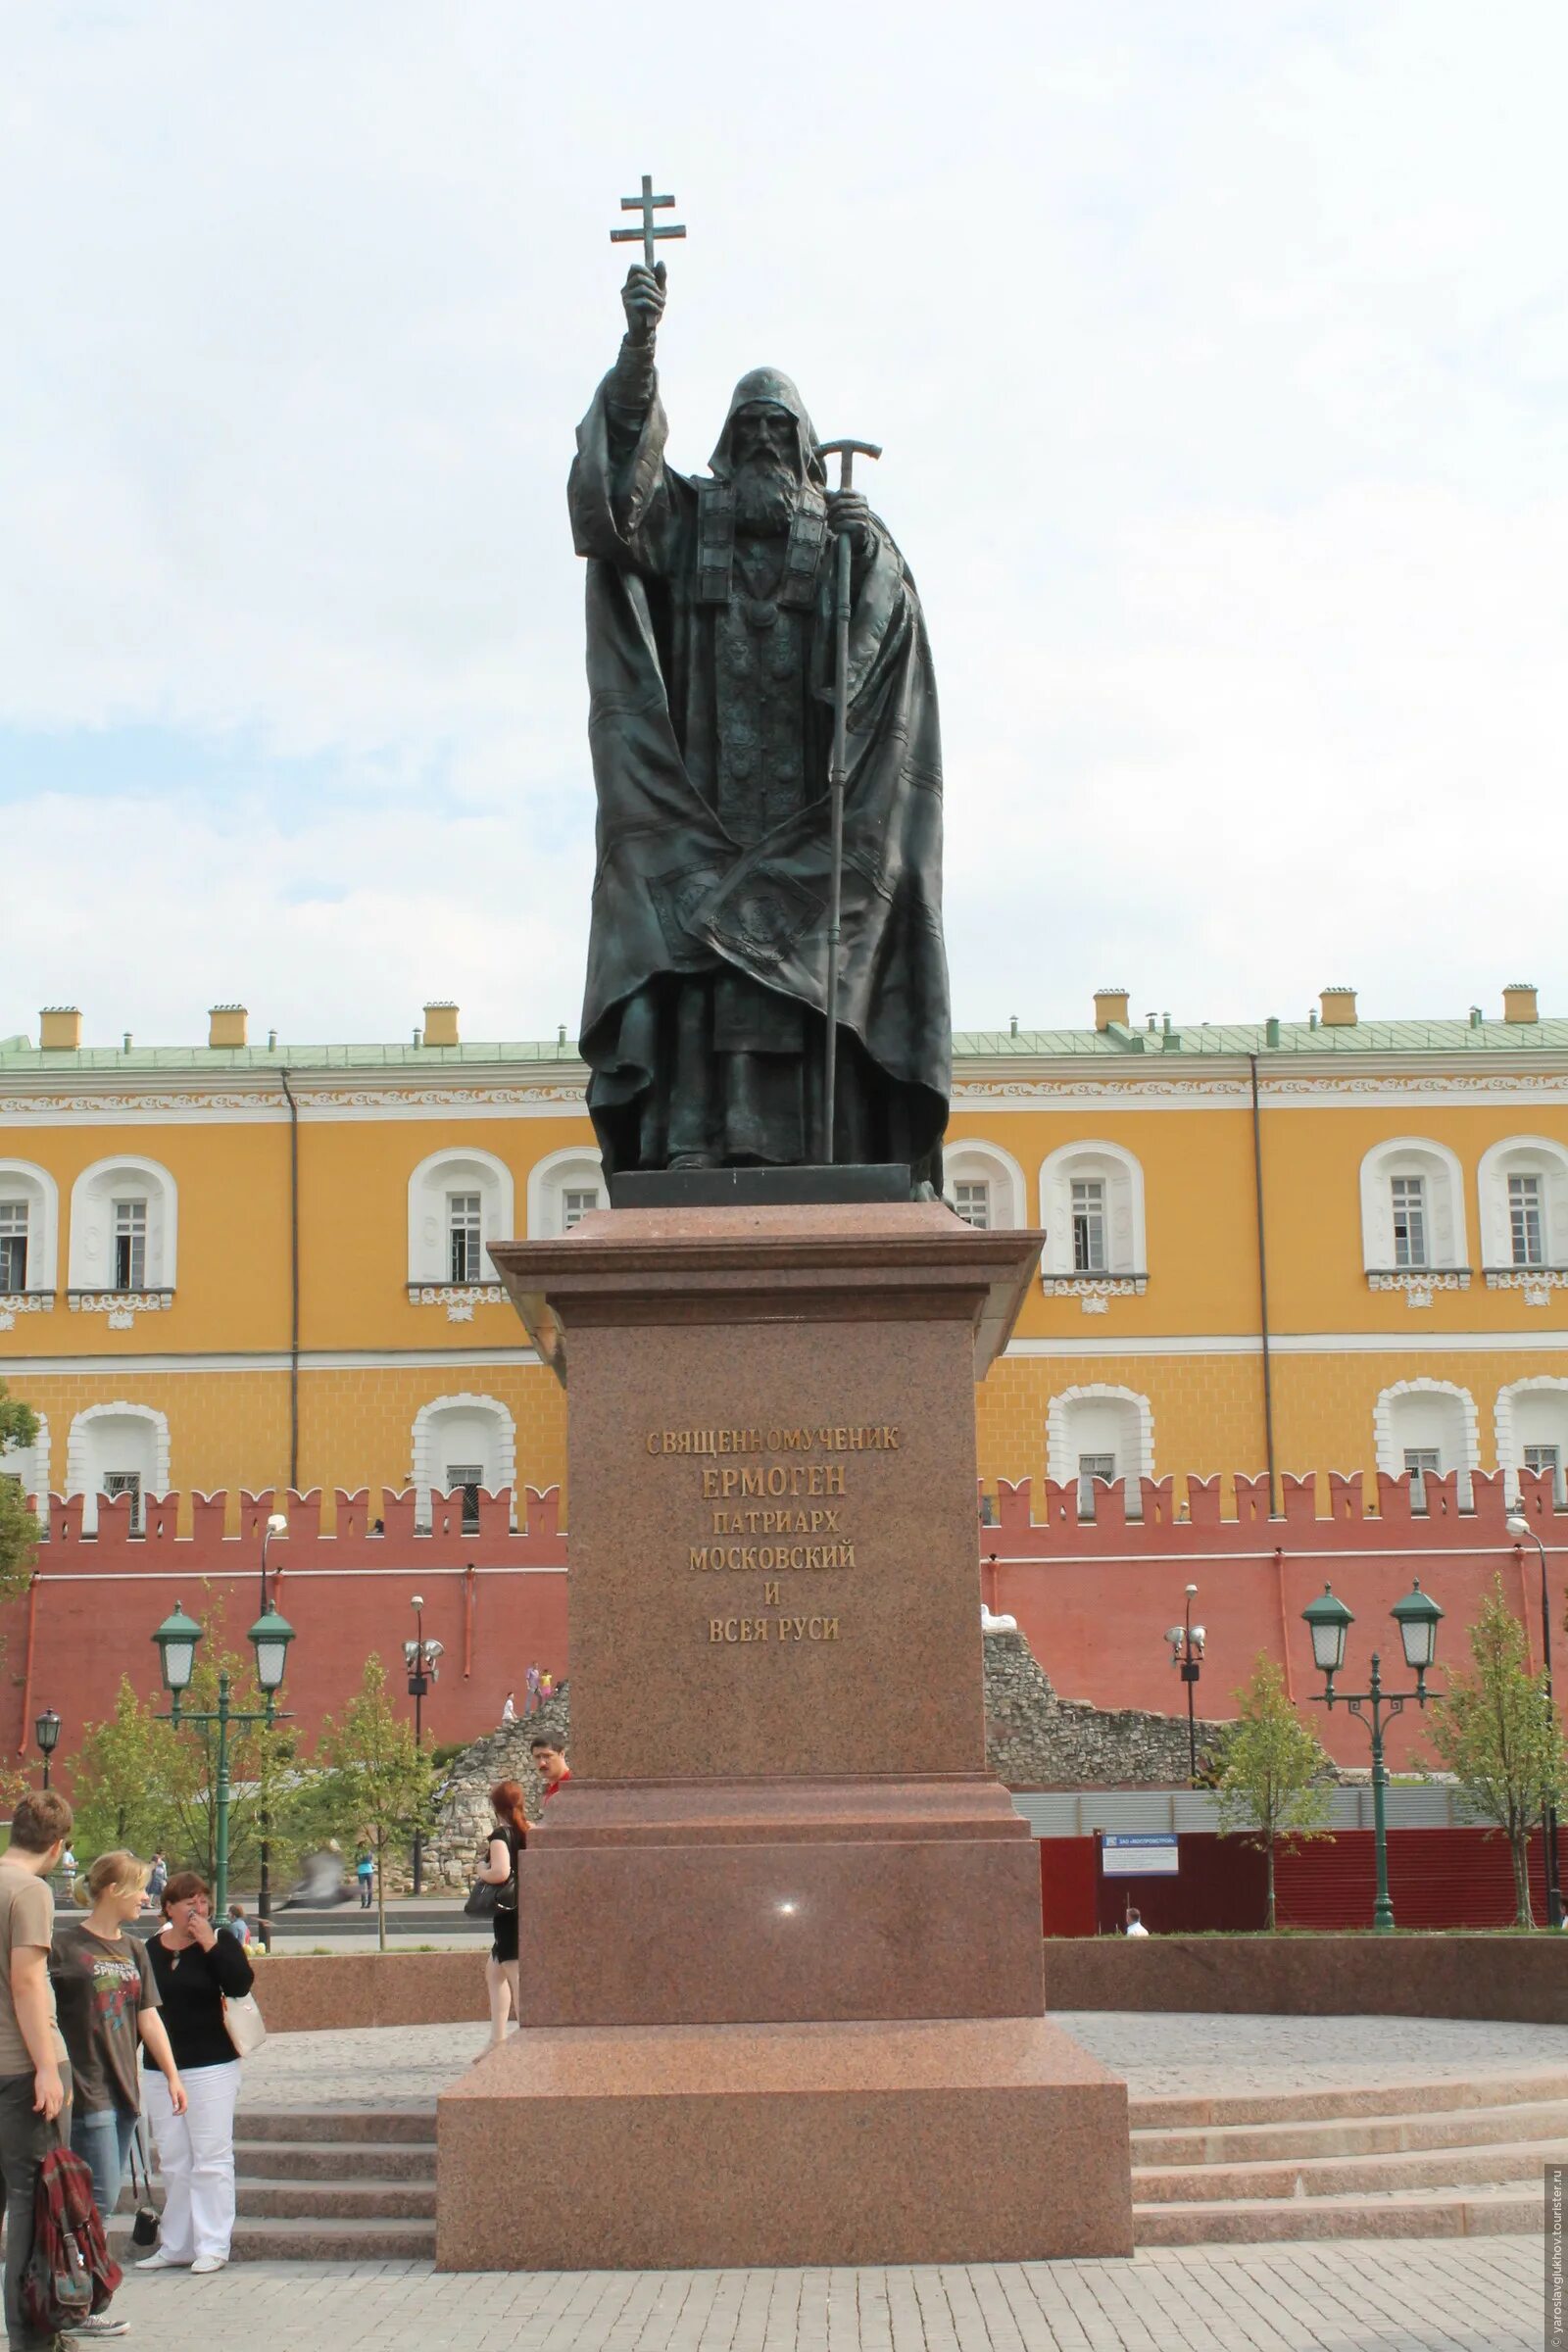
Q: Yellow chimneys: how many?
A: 6